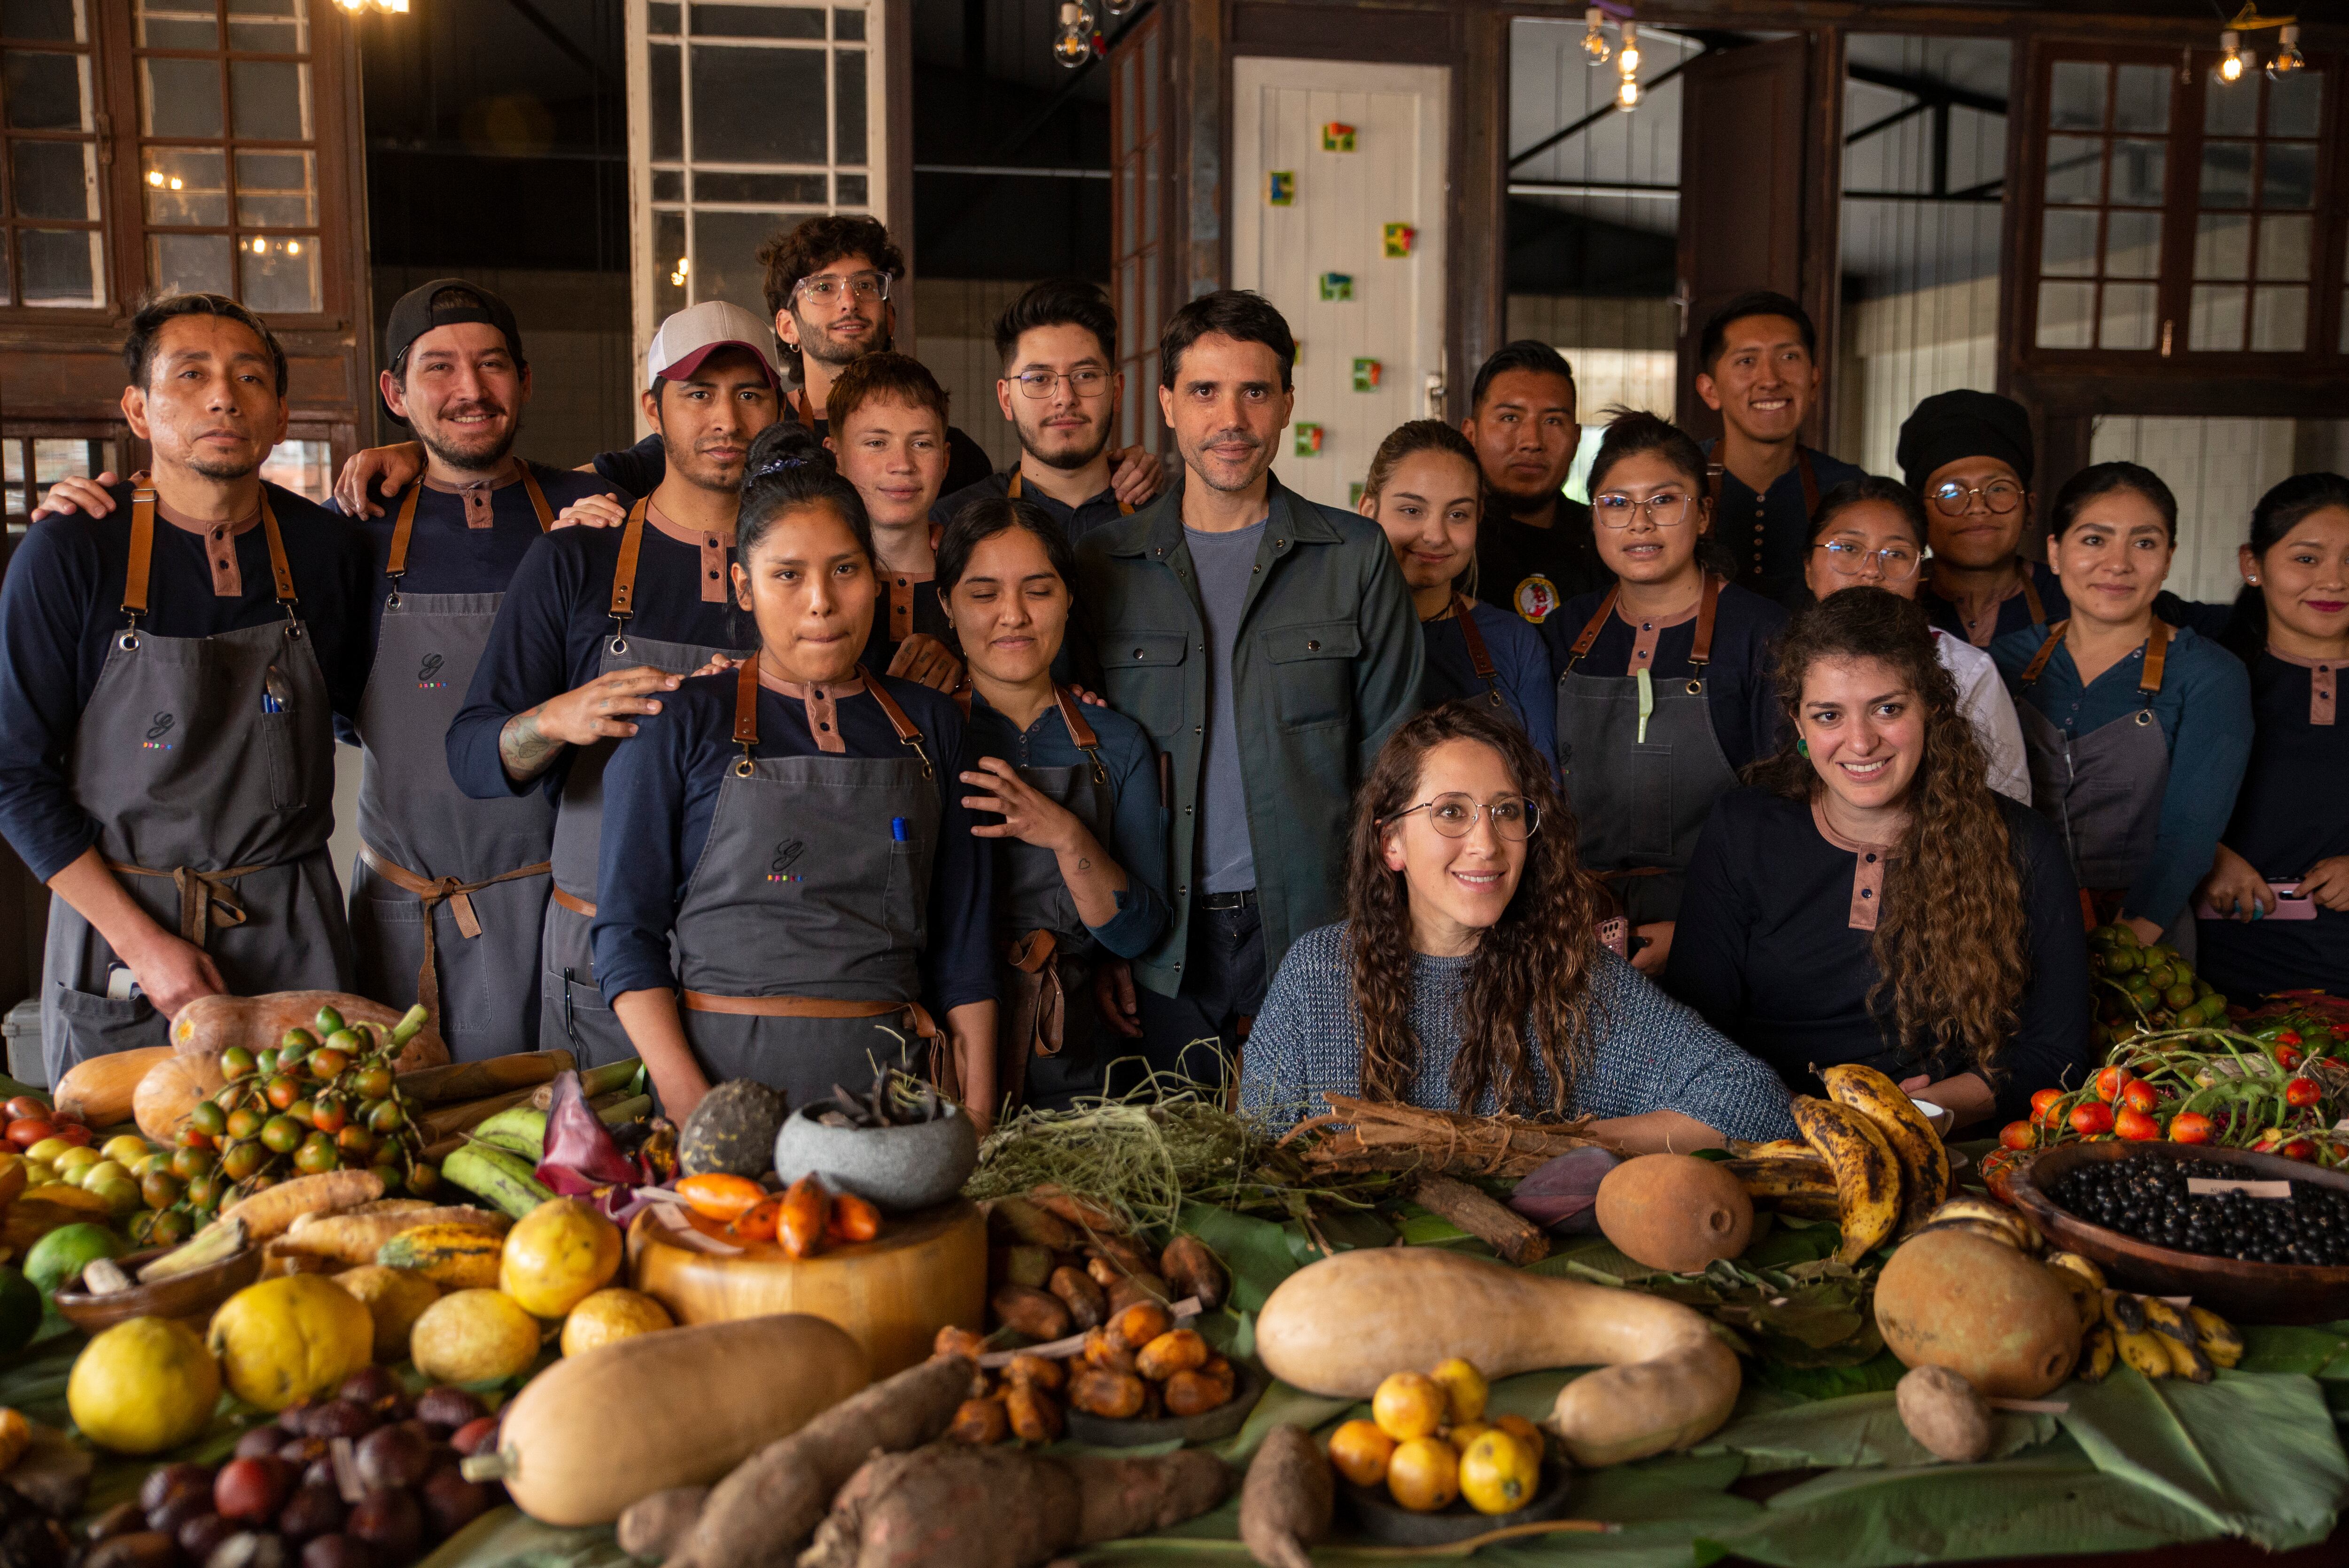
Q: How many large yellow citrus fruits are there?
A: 2